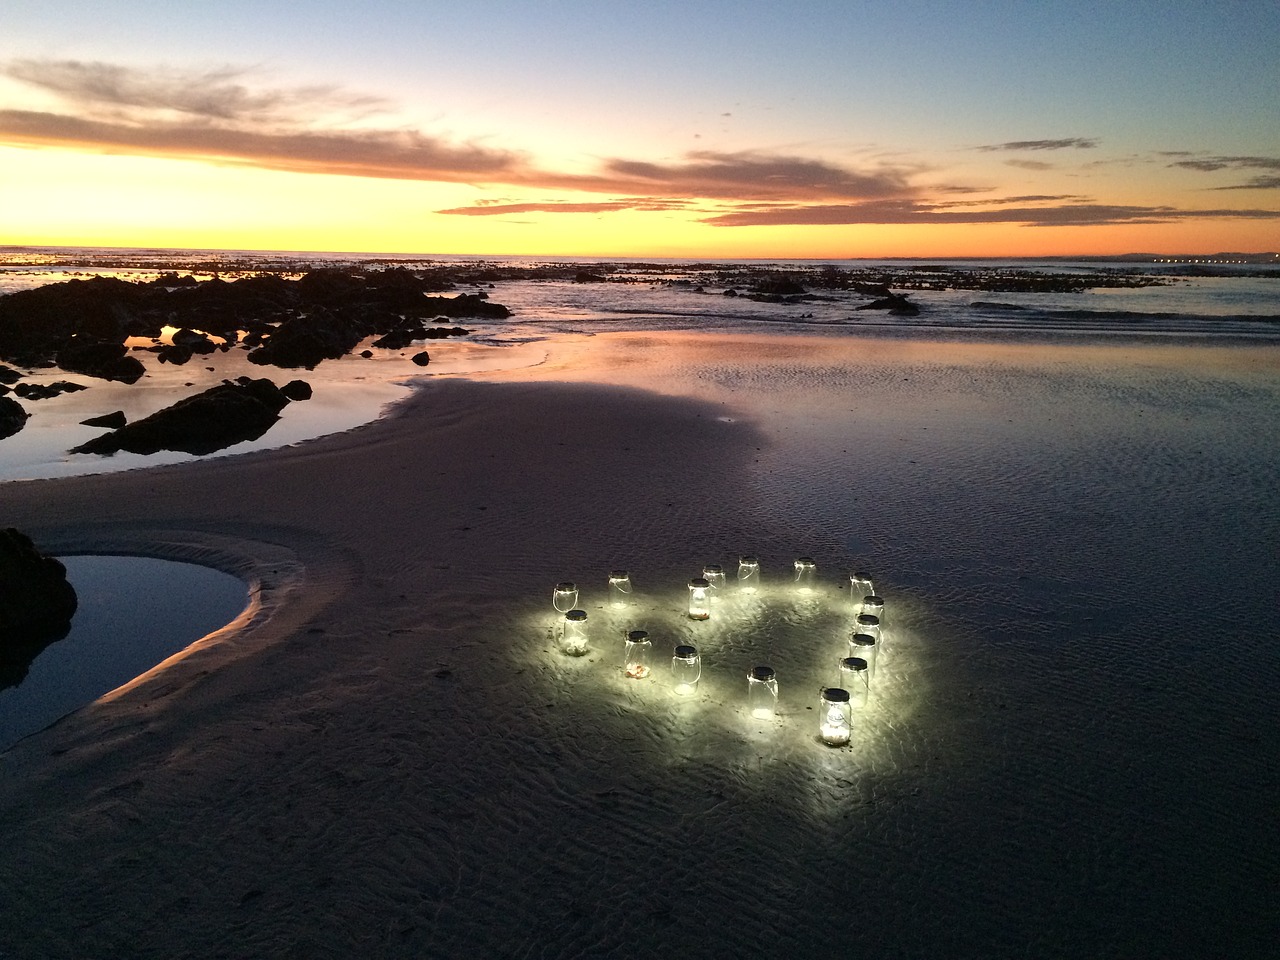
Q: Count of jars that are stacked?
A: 0